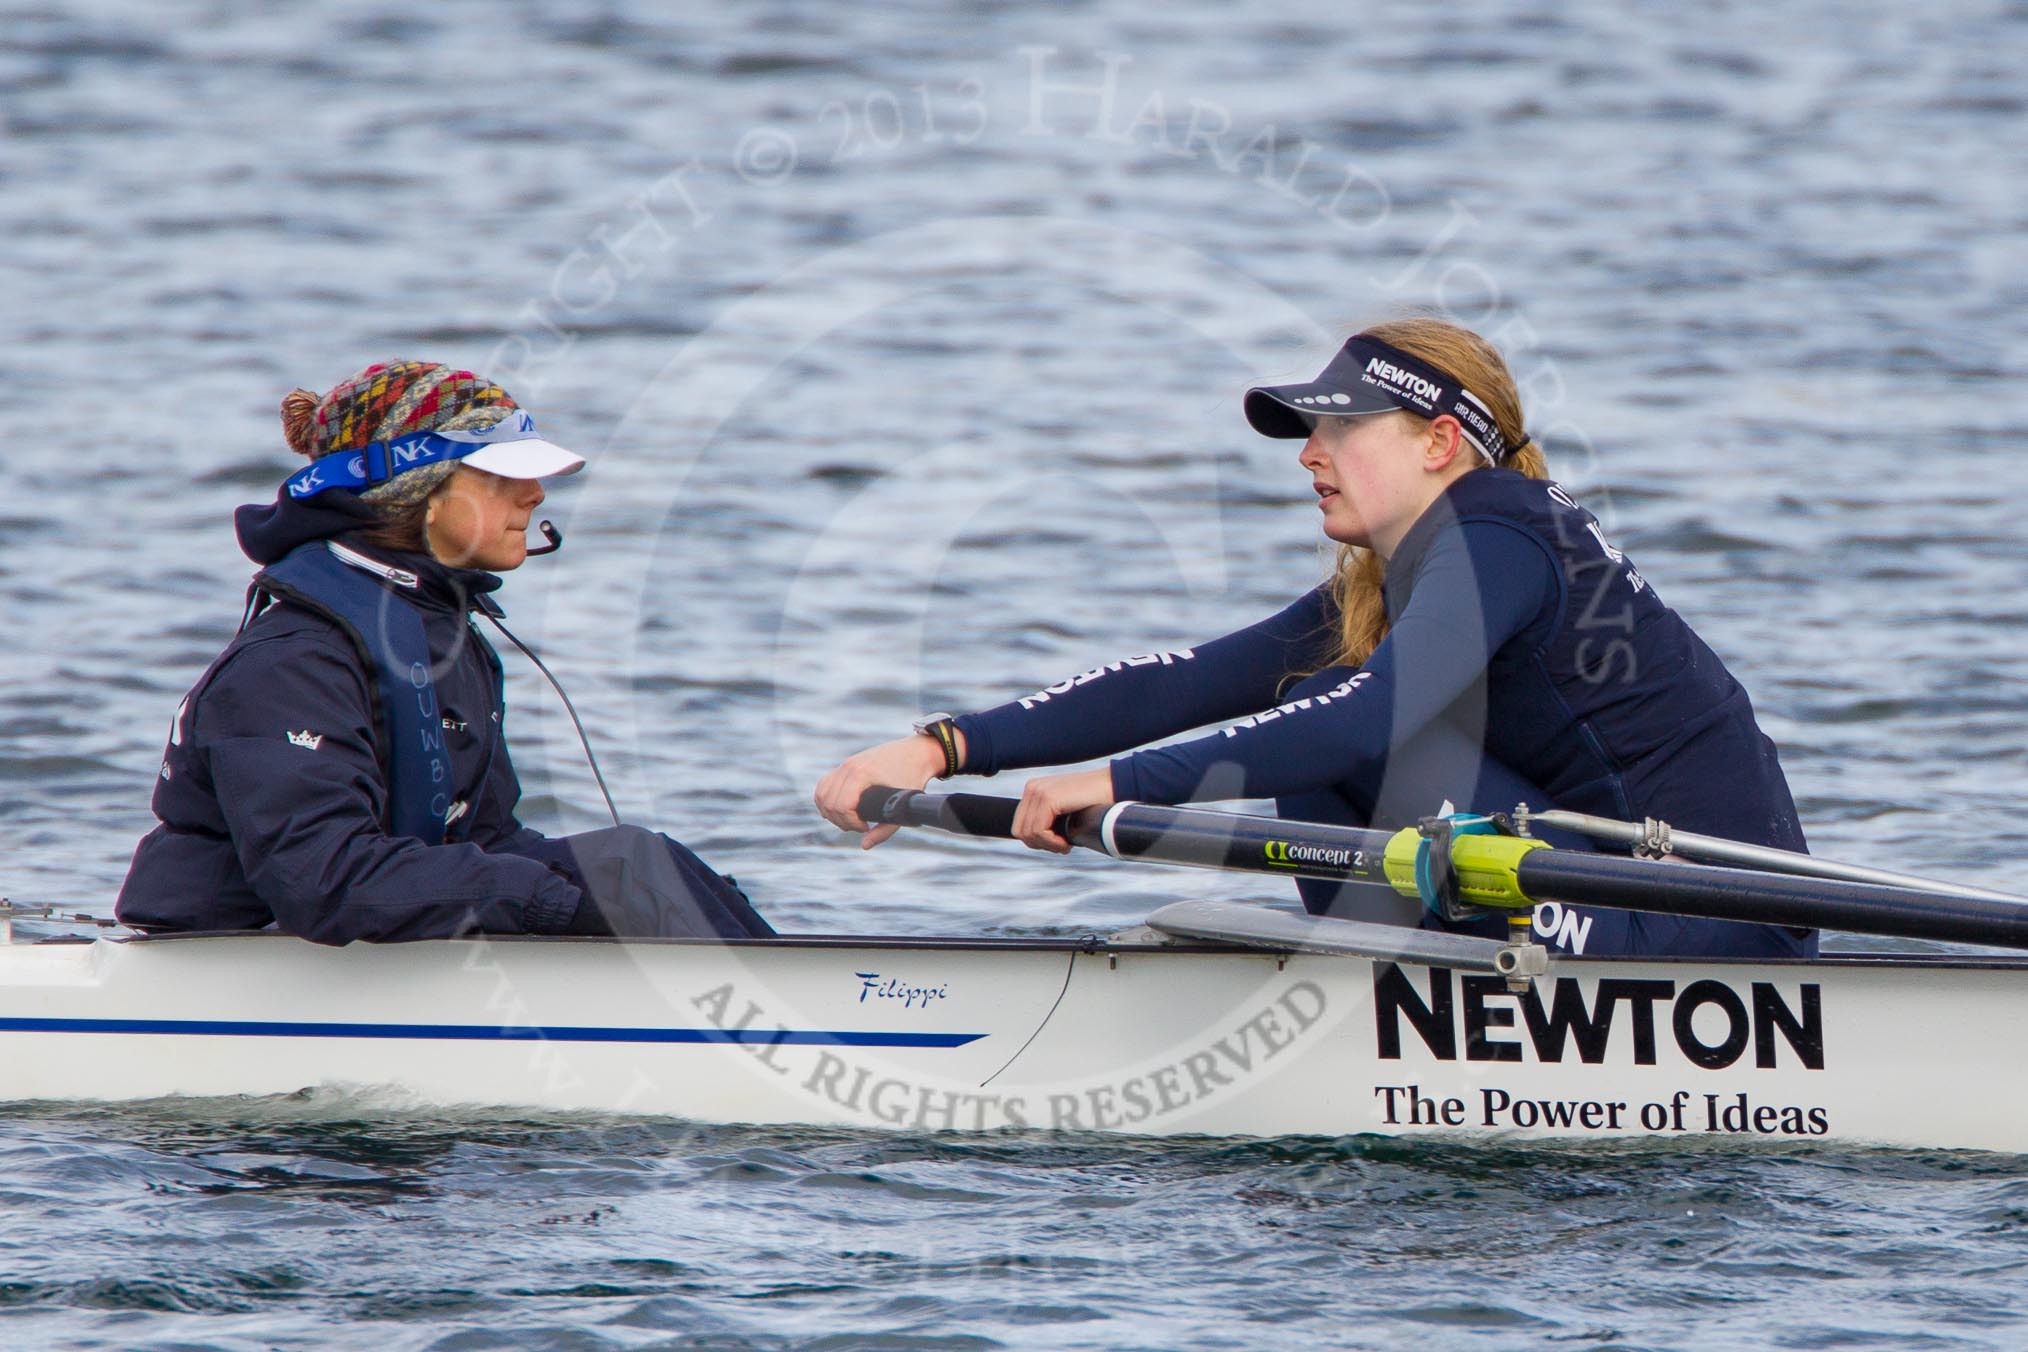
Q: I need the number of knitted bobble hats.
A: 1